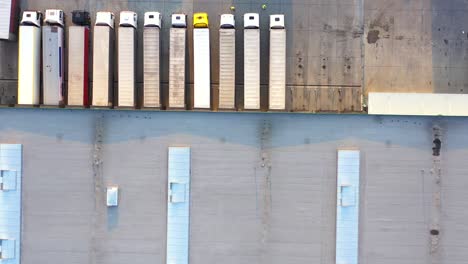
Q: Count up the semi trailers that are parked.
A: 11